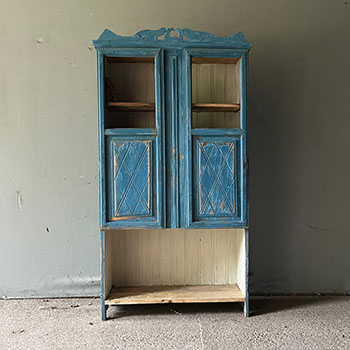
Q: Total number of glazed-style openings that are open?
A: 2